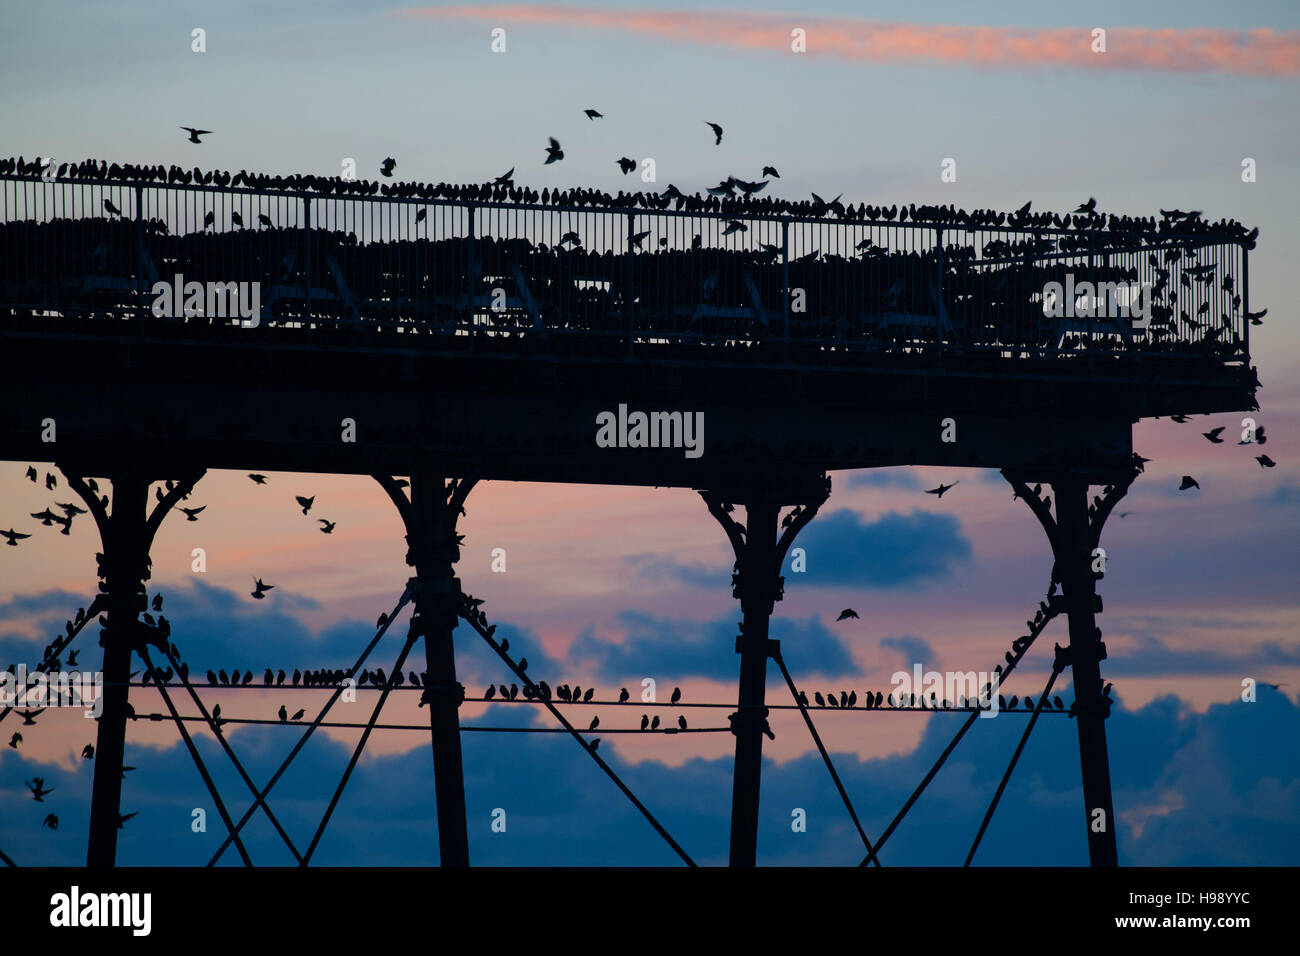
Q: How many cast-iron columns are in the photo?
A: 4